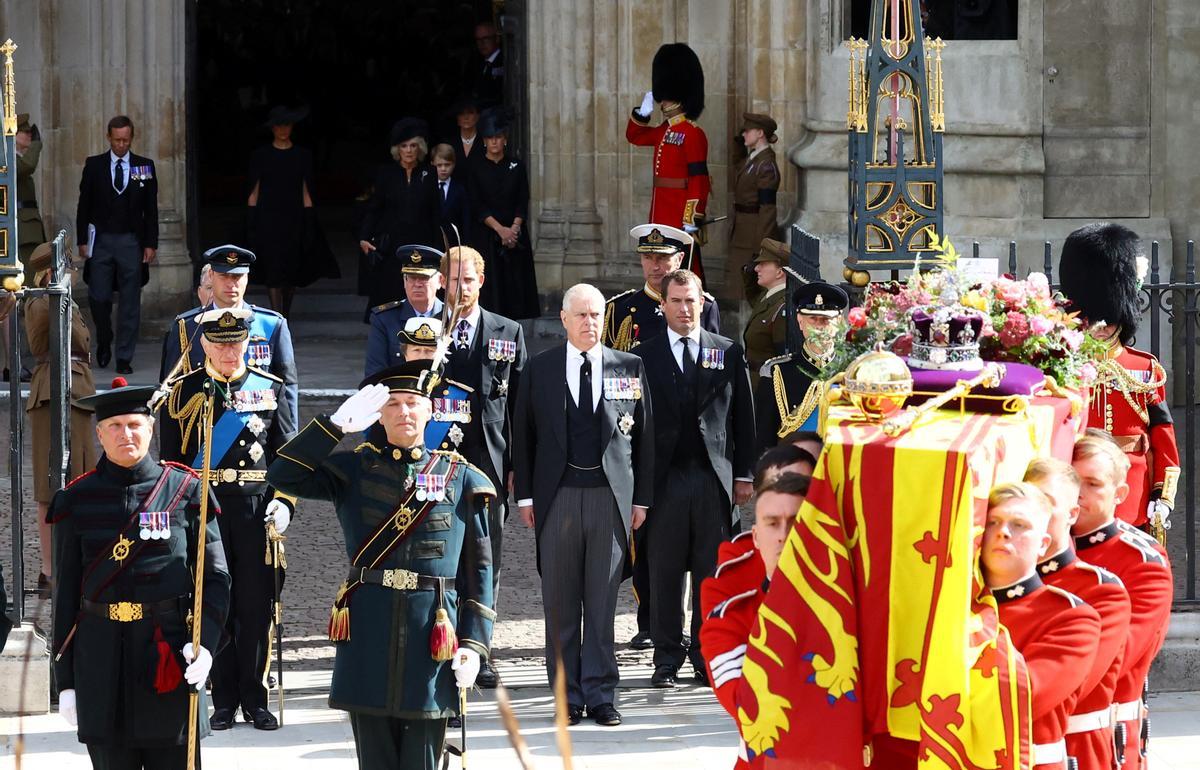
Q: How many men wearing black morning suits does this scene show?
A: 4